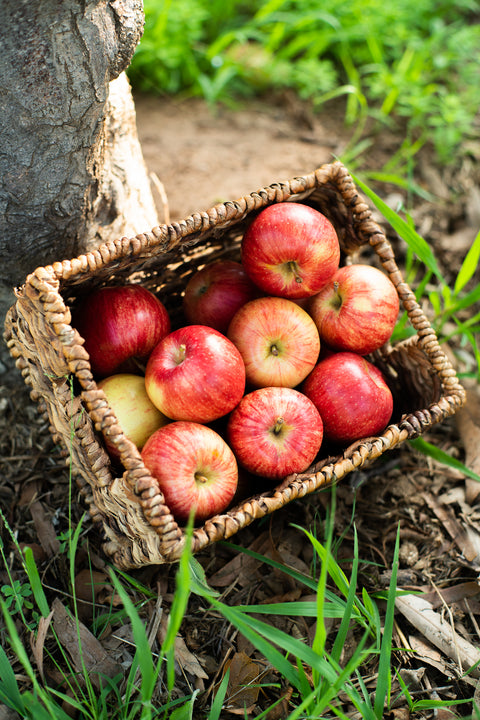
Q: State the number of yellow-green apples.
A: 1